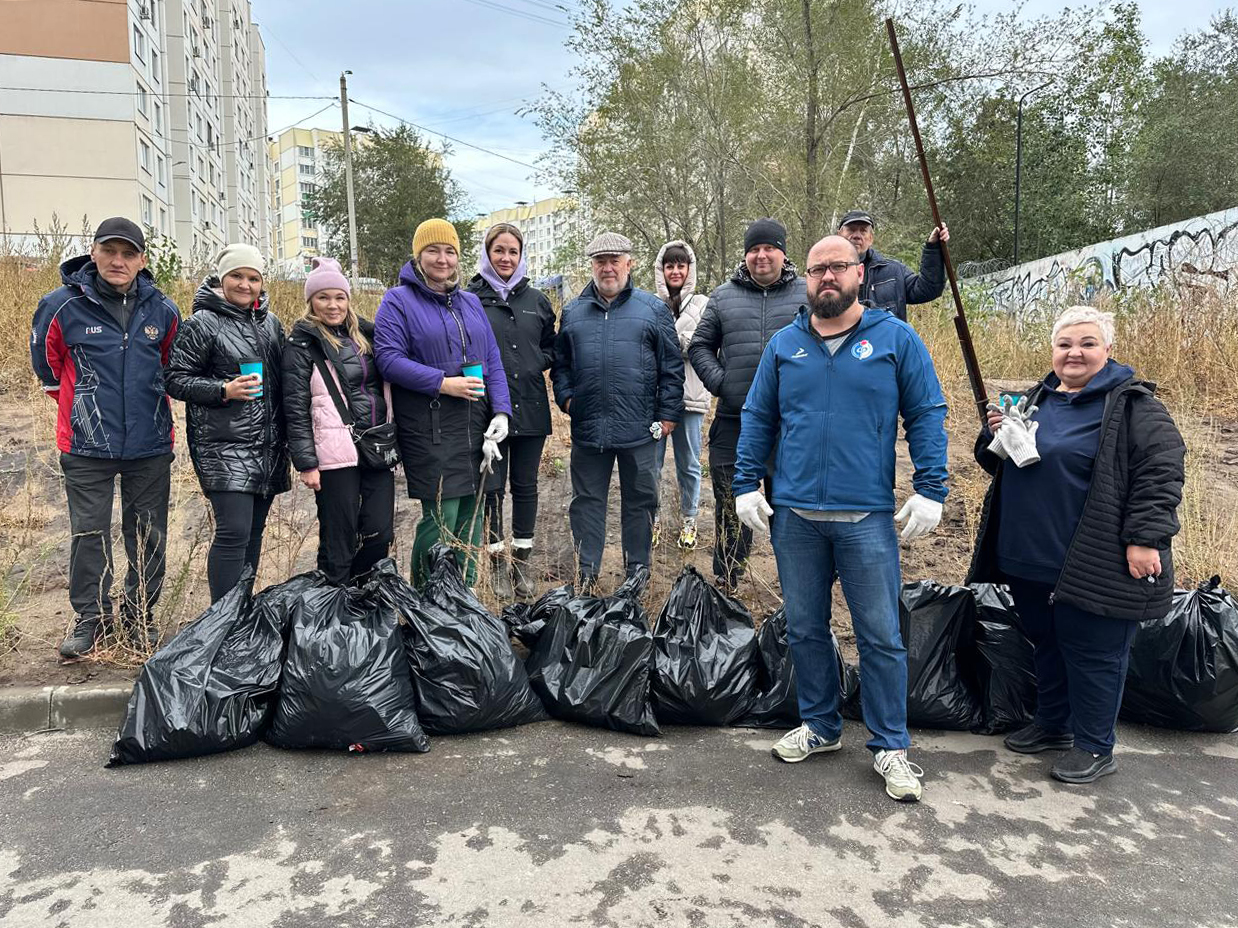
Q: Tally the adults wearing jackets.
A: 11